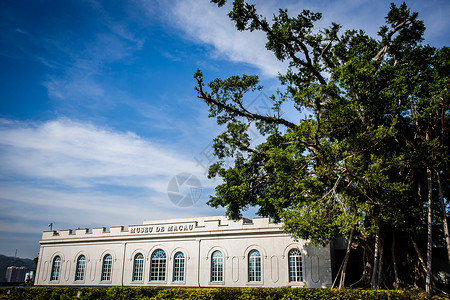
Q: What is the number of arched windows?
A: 9